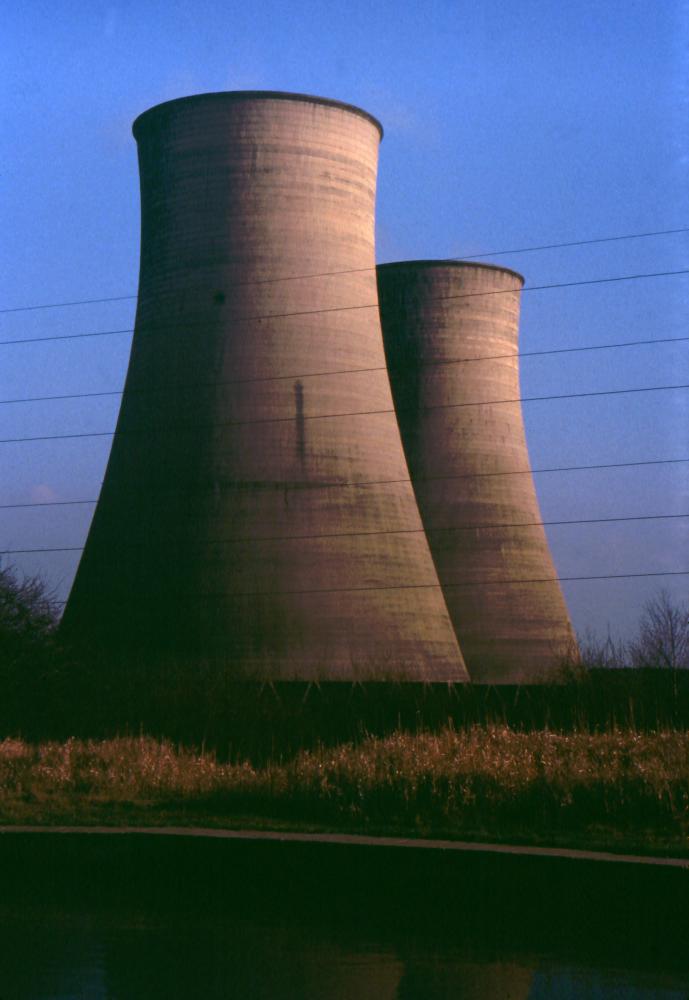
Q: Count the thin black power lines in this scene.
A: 7